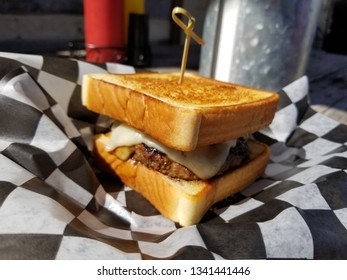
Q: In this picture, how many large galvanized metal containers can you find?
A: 1